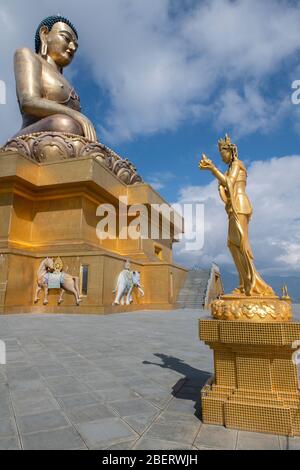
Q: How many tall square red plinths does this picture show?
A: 0